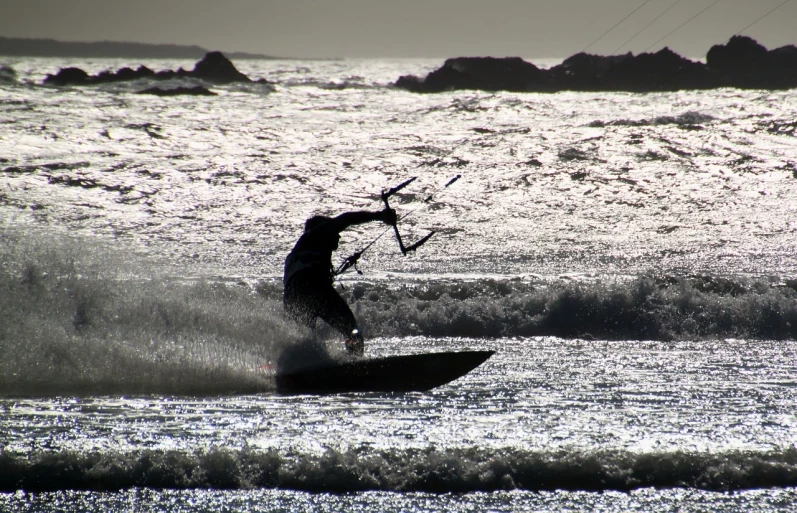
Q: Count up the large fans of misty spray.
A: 1